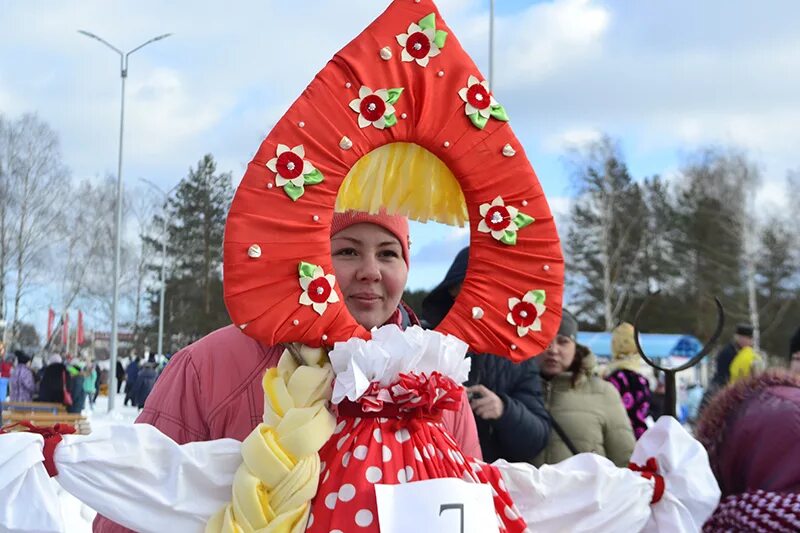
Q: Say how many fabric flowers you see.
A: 7